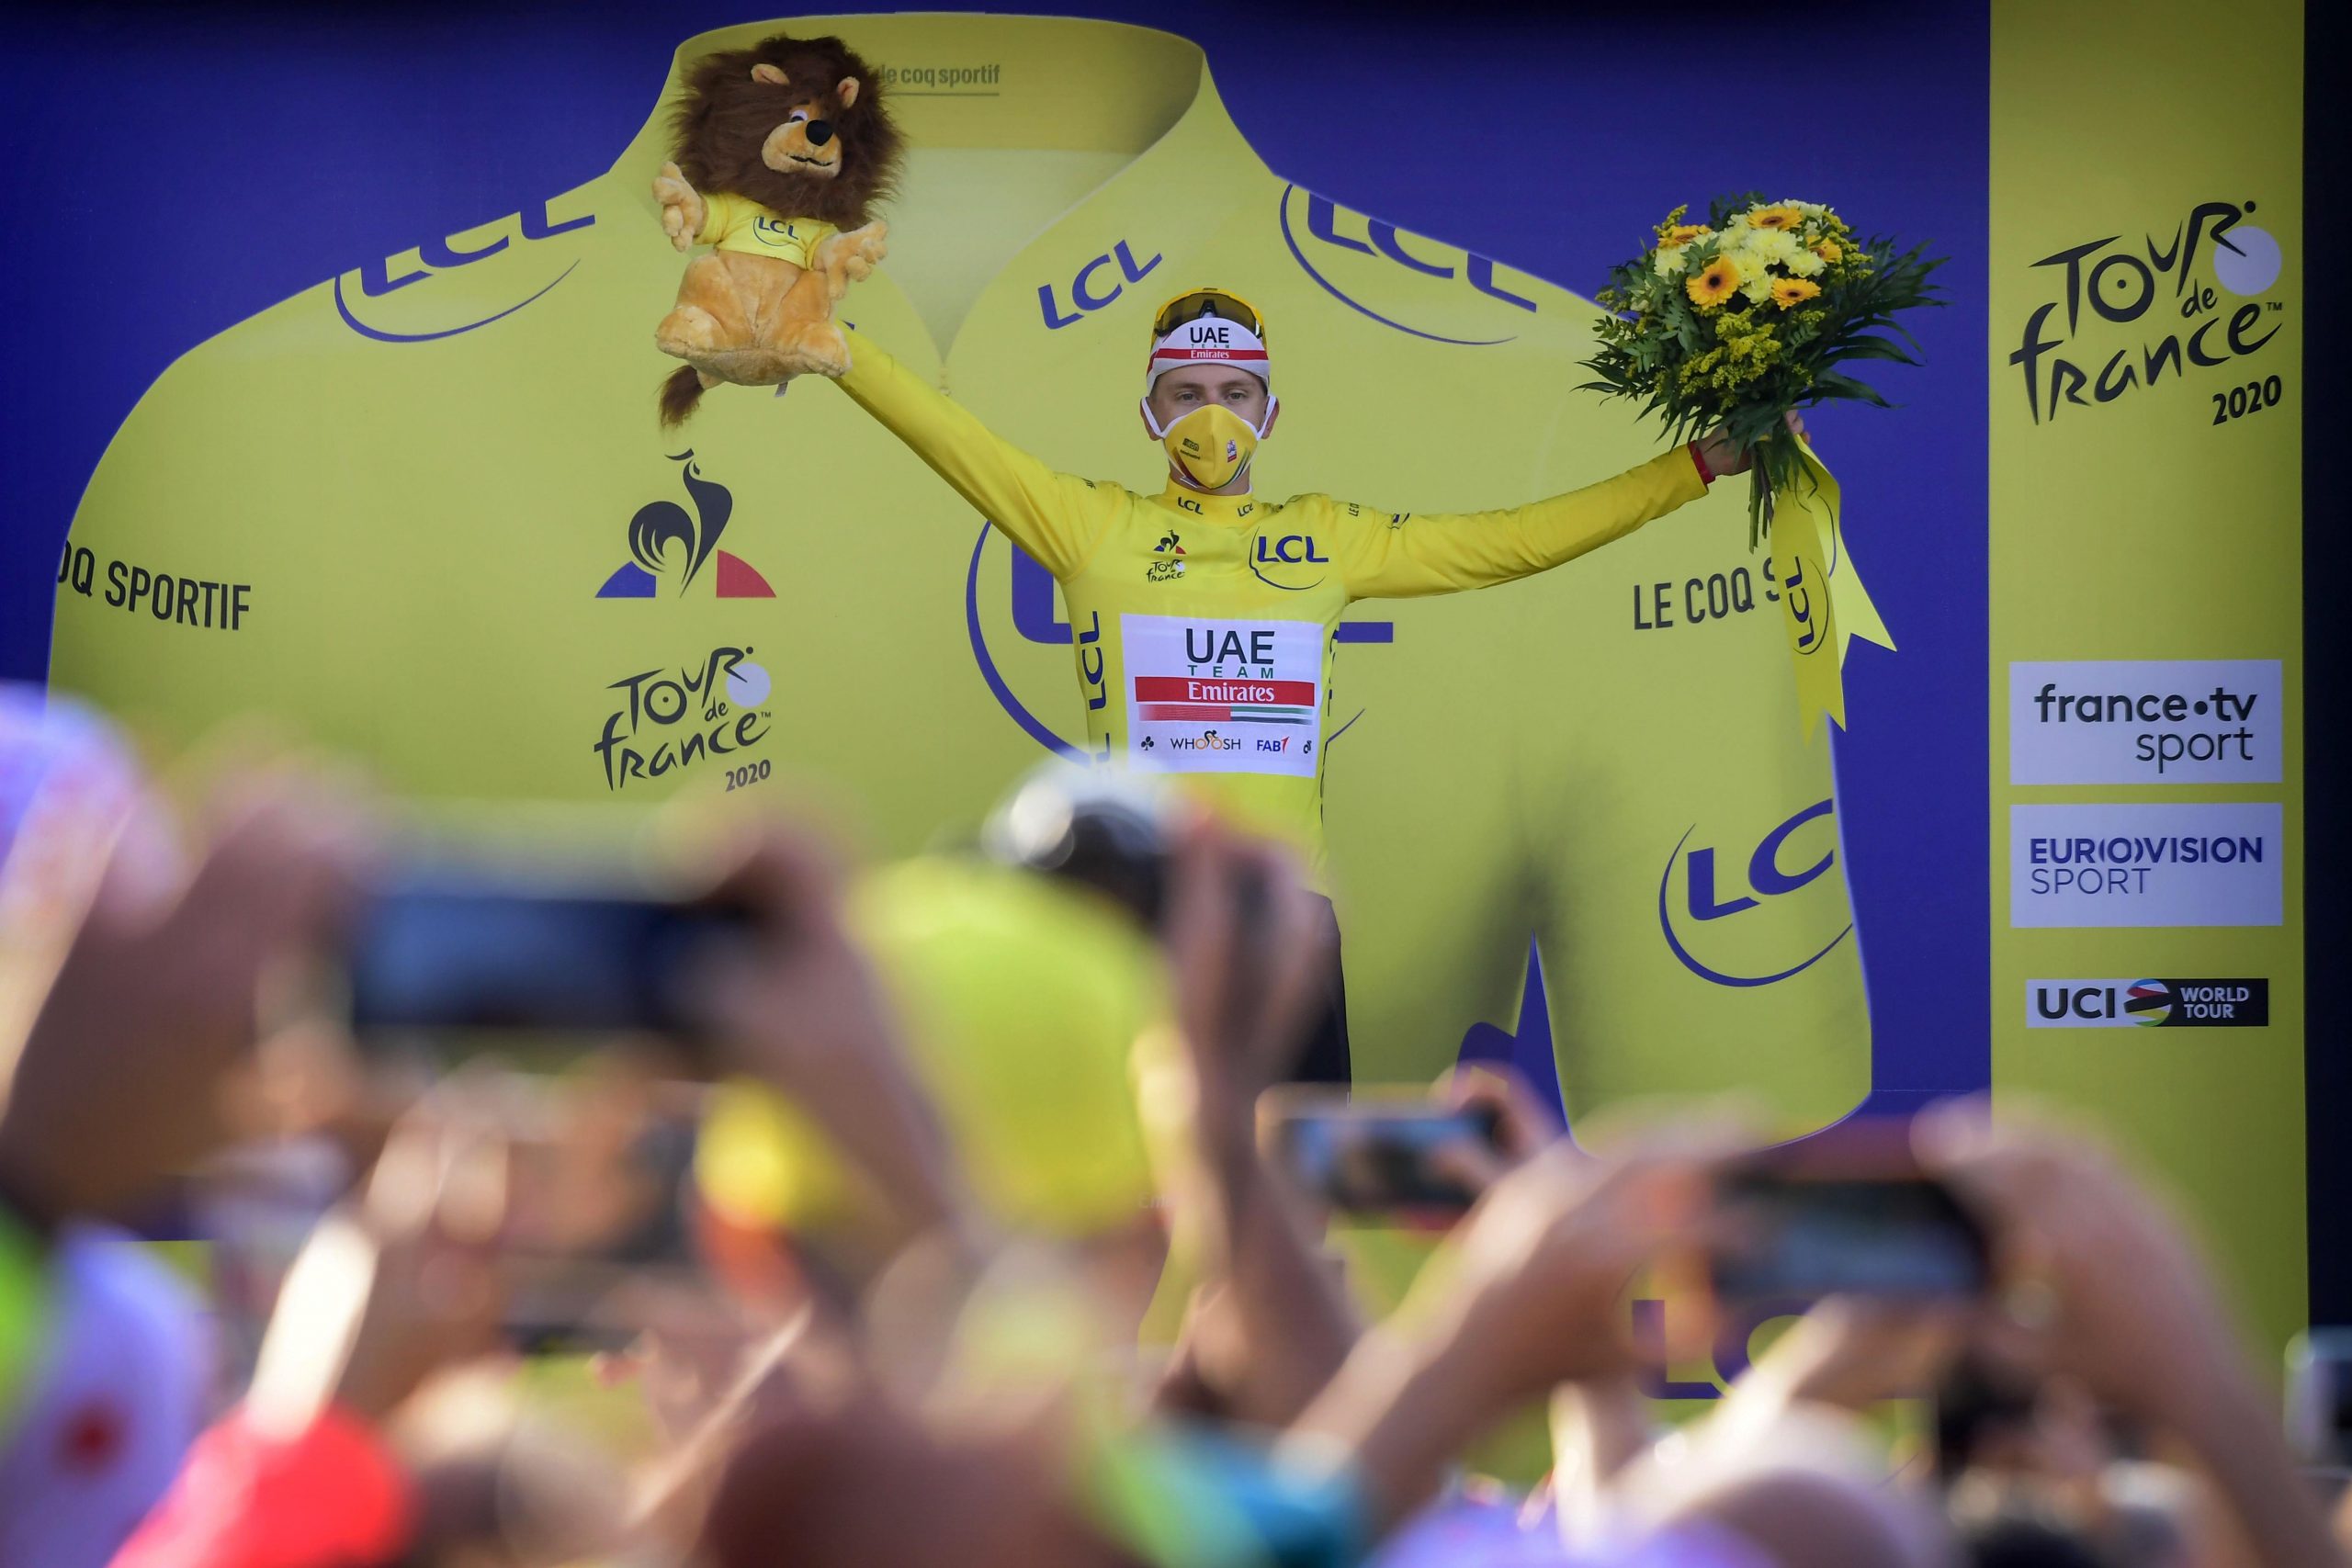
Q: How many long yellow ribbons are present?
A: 2